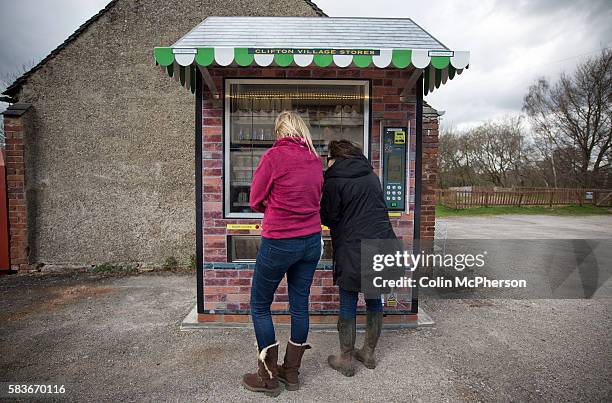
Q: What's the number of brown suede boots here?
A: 2